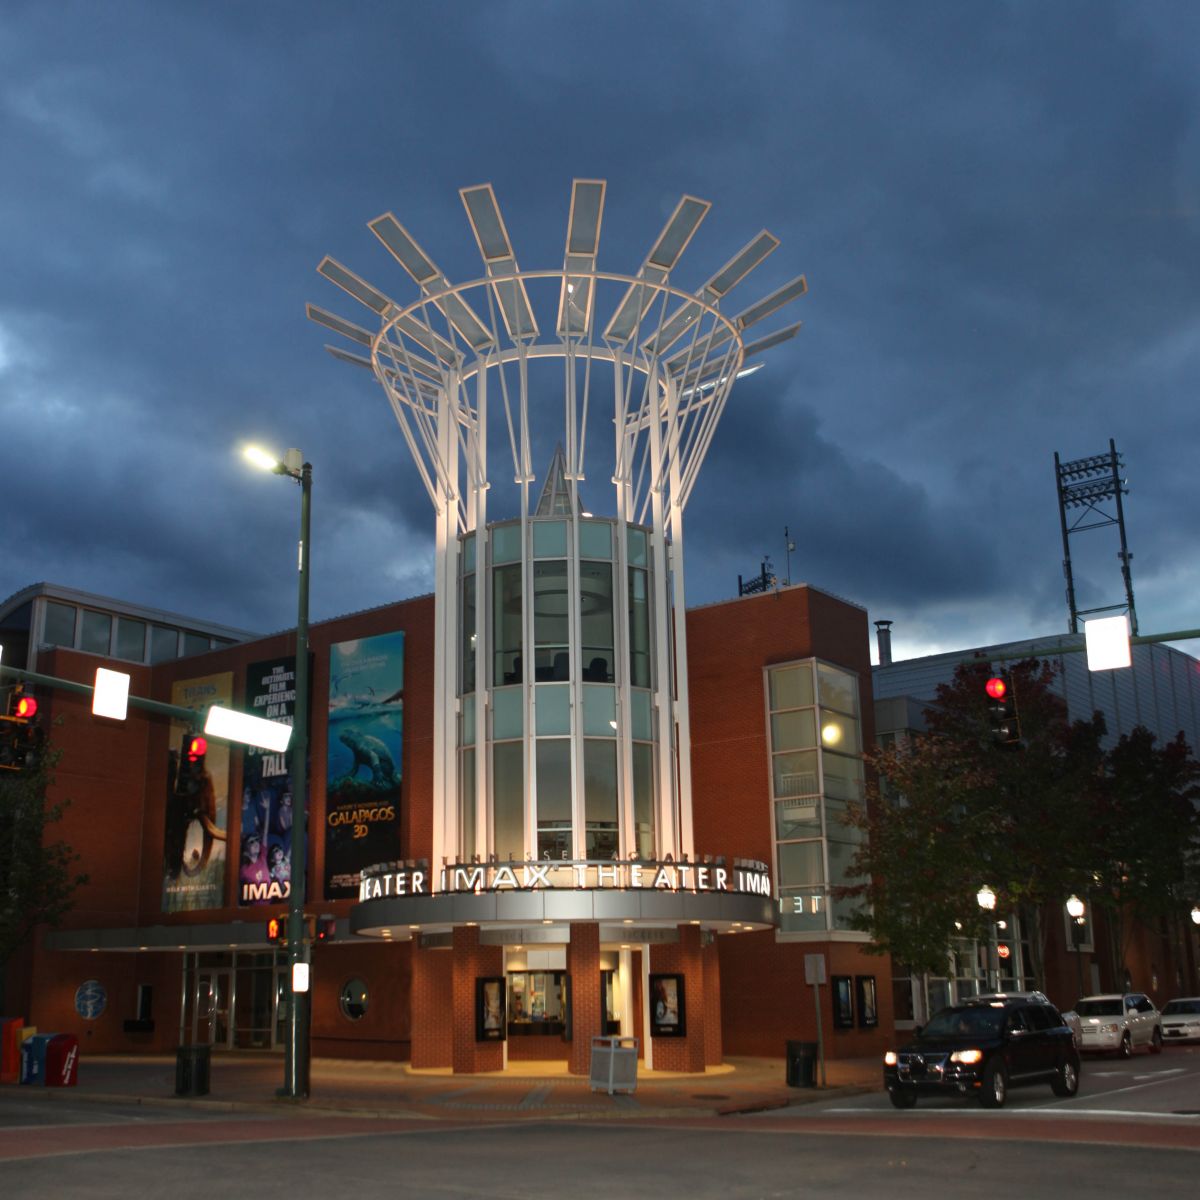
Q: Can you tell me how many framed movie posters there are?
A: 4